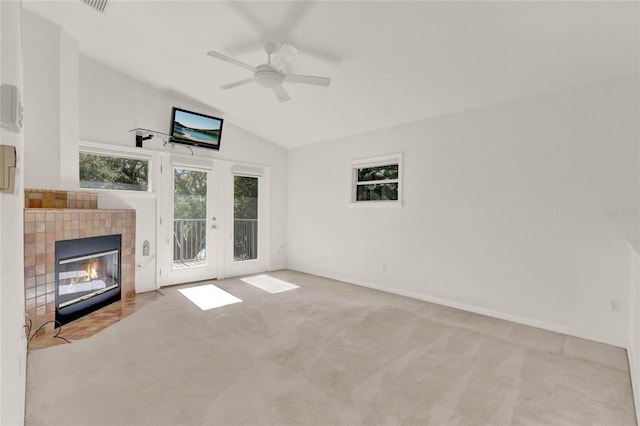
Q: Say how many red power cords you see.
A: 0